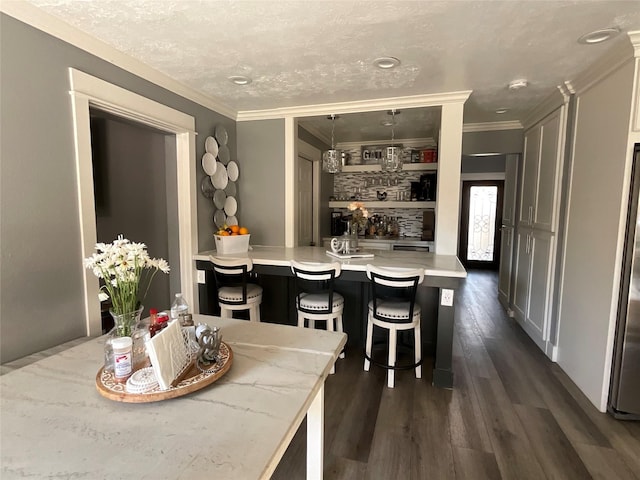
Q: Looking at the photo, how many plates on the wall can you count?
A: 12